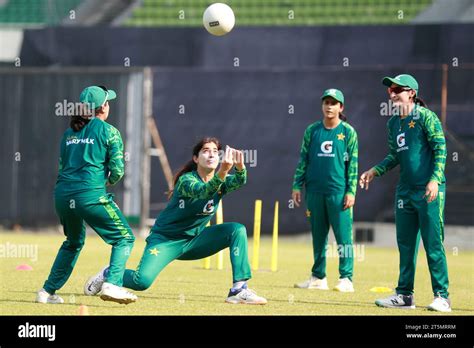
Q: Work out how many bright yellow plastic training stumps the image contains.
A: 4